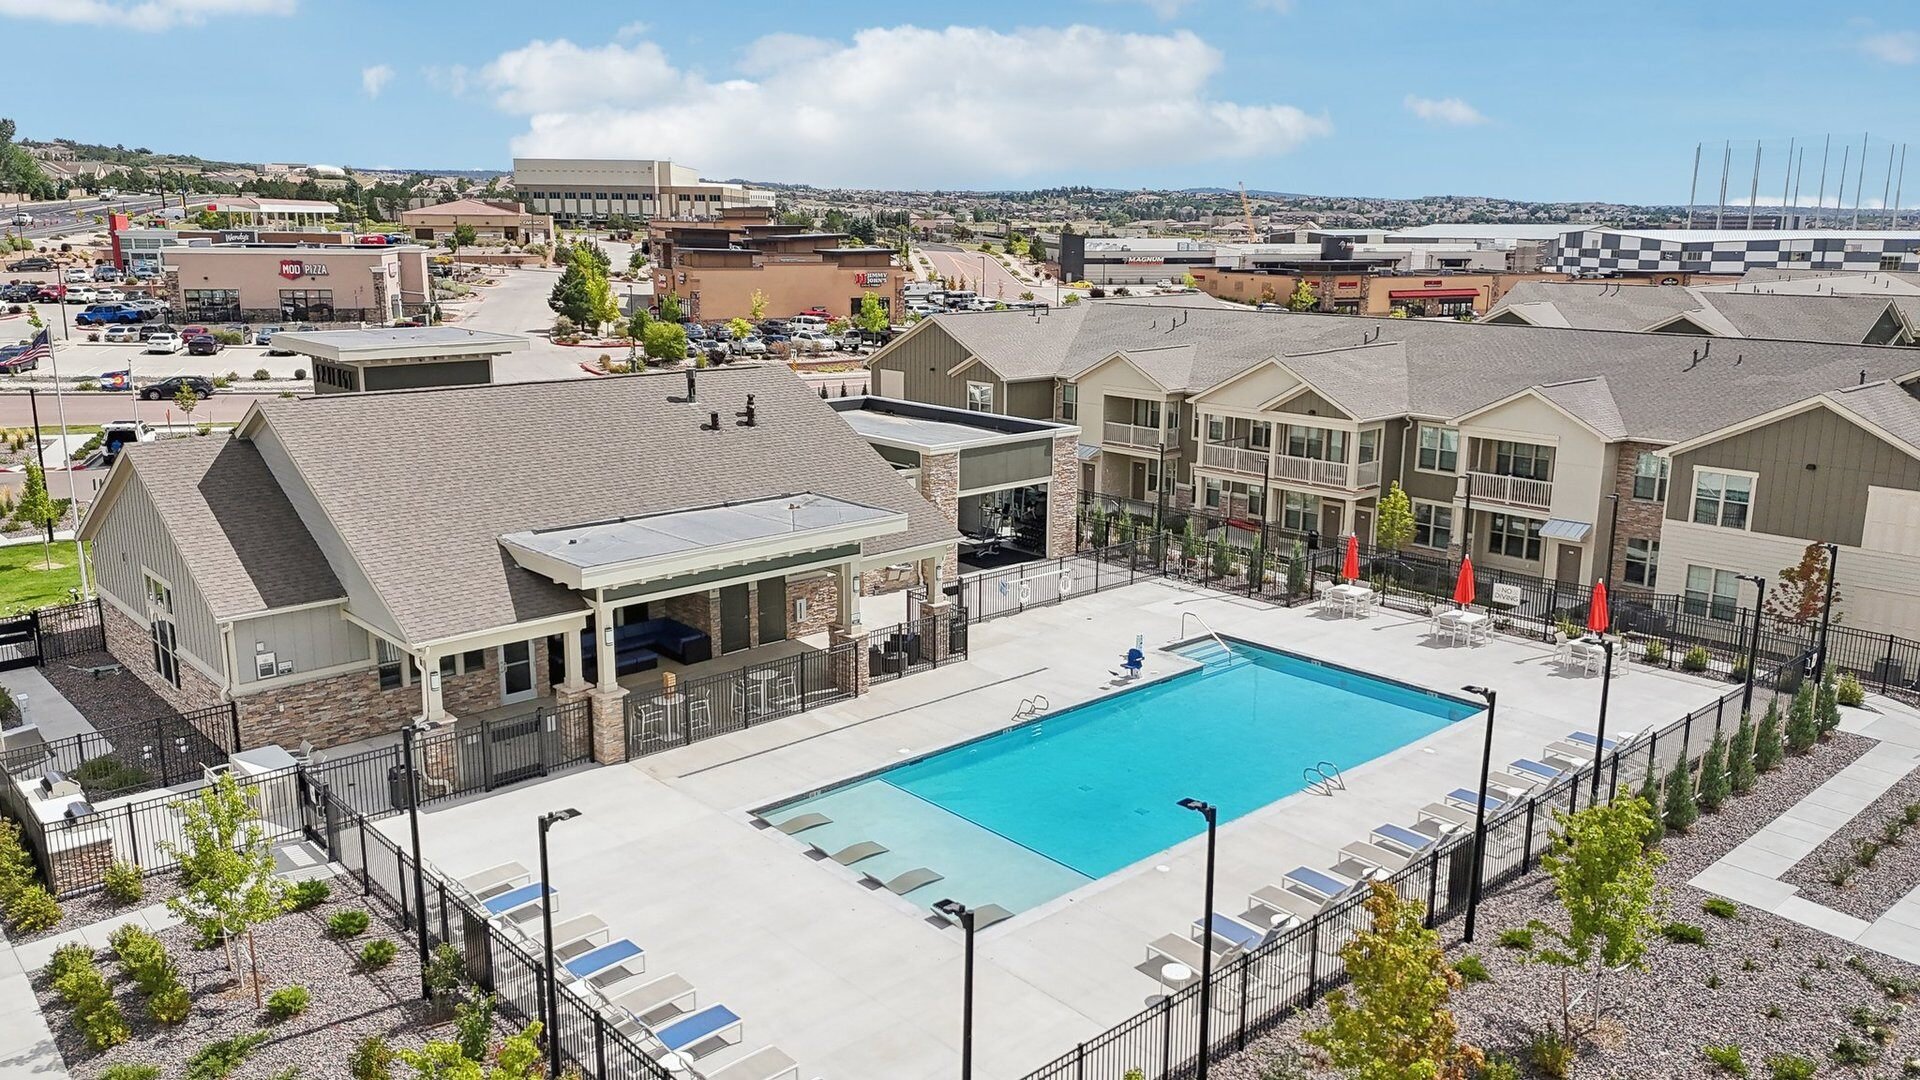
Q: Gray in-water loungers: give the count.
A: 4